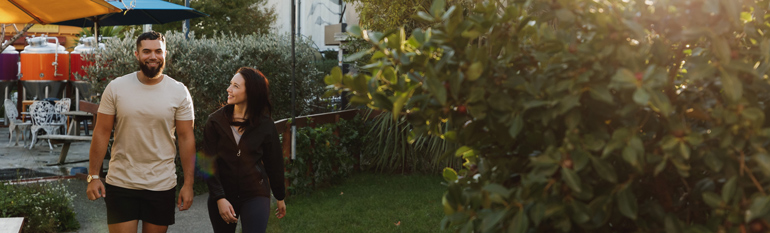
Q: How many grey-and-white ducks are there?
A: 0